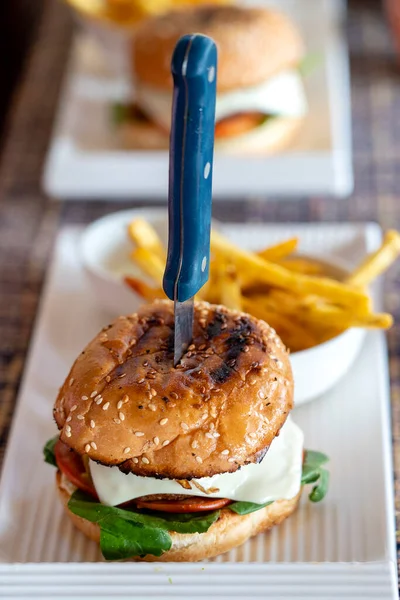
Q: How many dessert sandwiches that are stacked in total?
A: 0